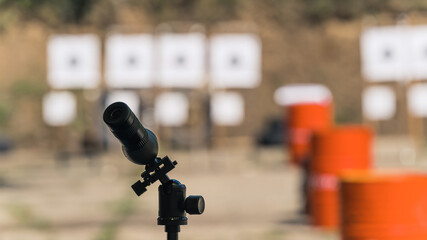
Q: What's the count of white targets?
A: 12